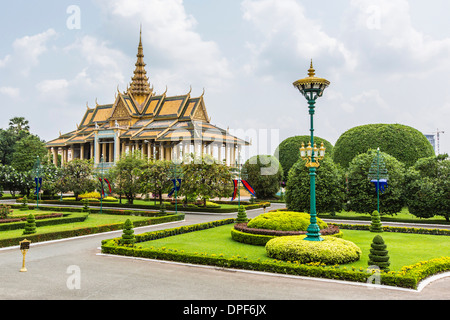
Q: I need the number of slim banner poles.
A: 5